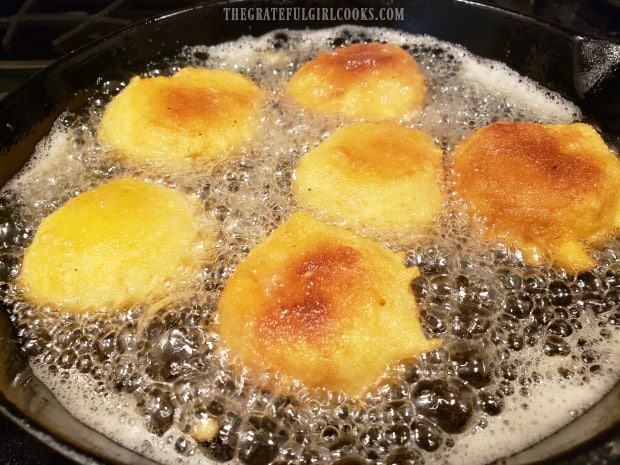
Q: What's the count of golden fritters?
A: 6